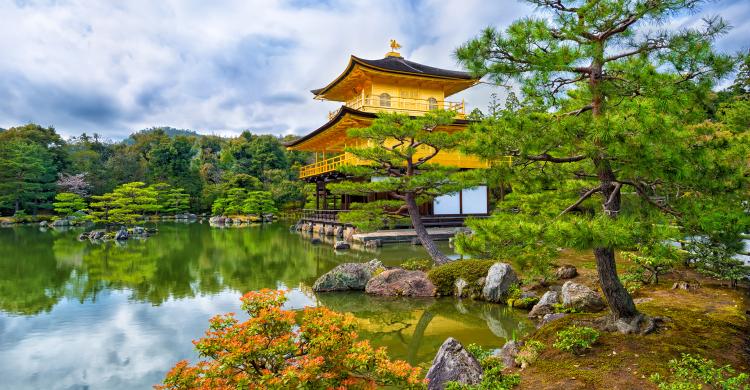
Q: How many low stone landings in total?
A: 1